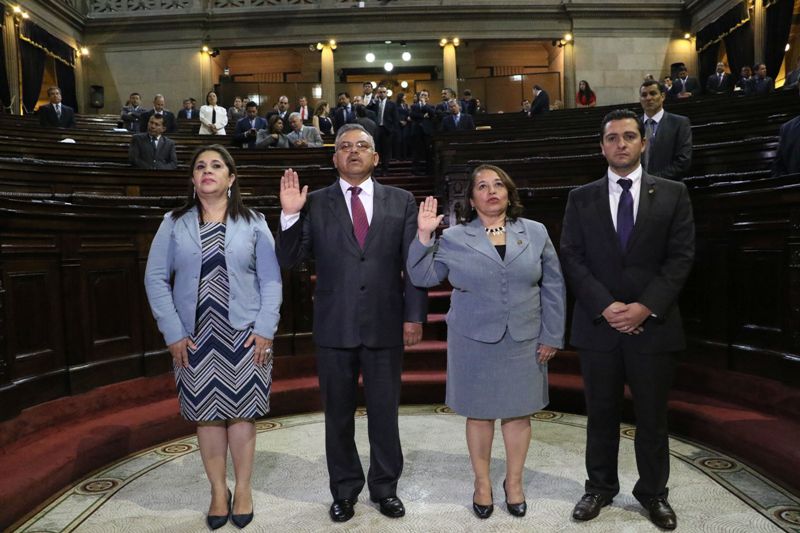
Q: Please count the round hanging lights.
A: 6